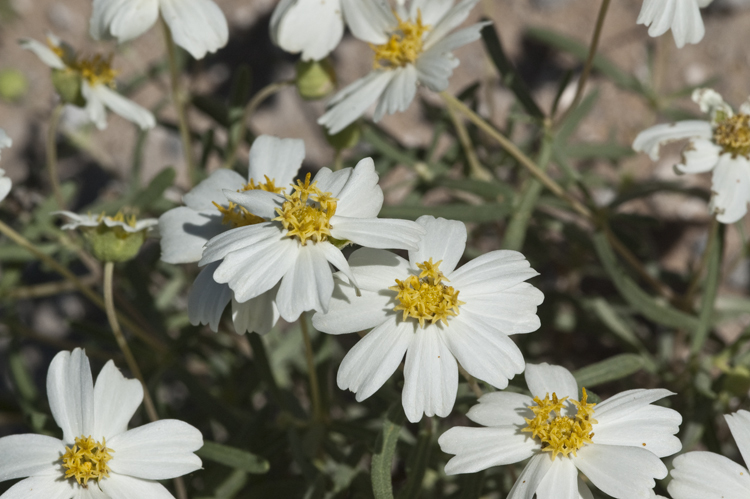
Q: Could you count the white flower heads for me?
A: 14